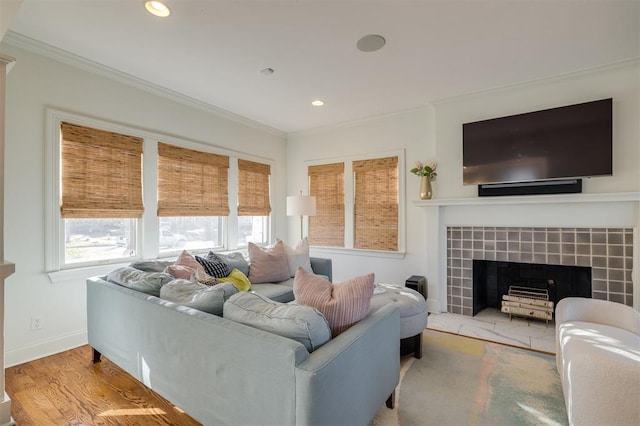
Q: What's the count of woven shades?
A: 5